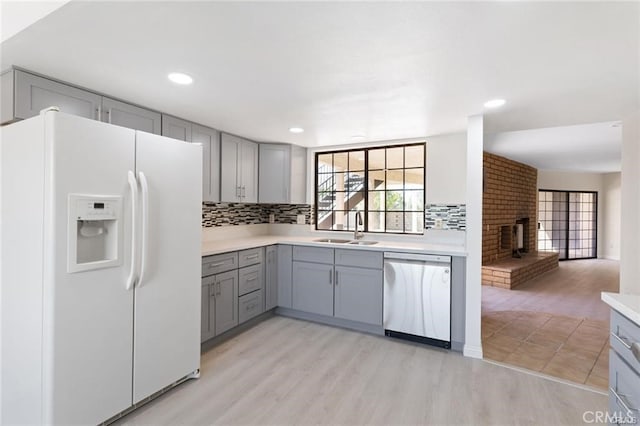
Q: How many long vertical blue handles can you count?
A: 0